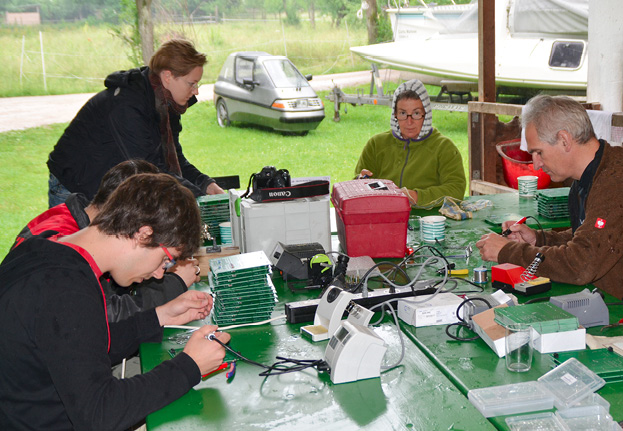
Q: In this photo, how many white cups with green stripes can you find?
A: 3